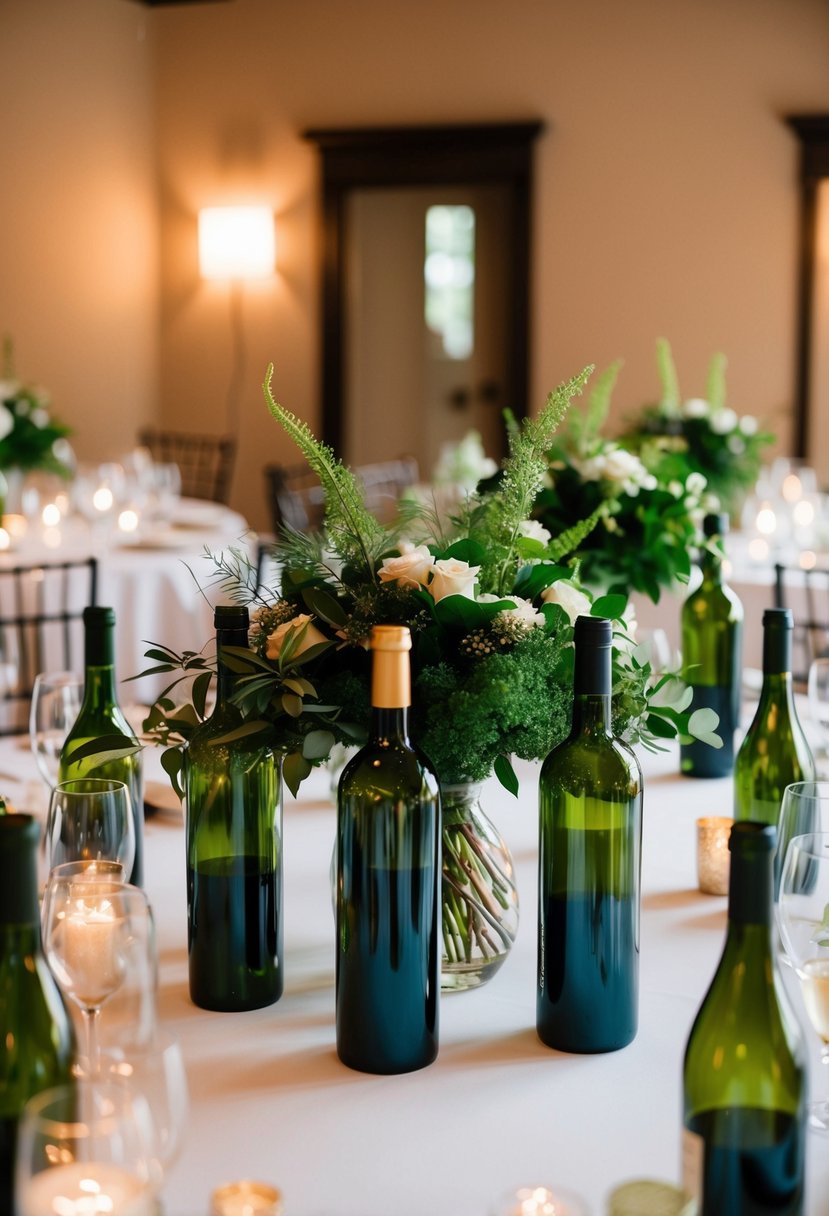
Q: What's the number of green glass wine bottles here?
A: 8